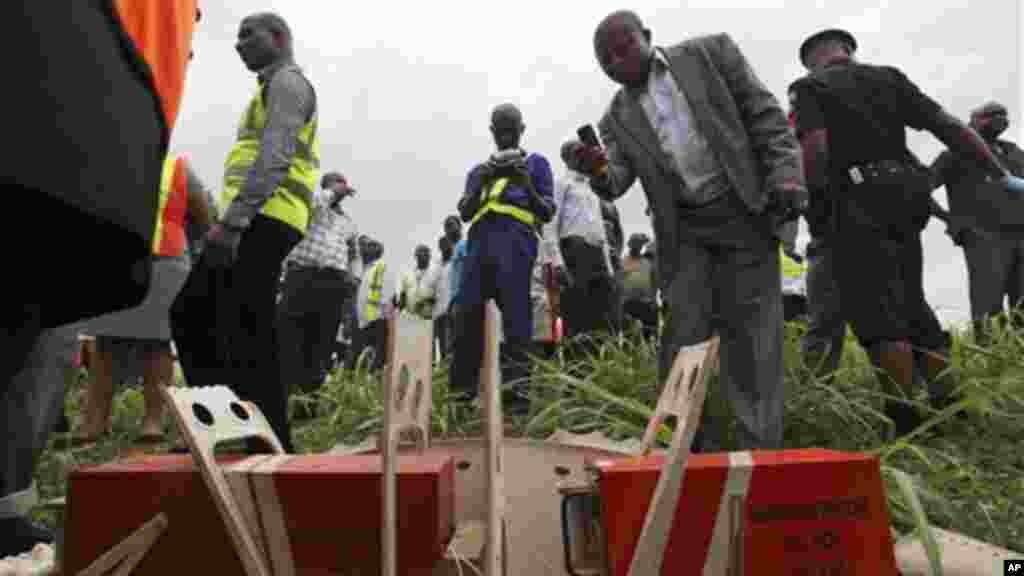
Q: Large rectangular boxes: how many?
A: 2